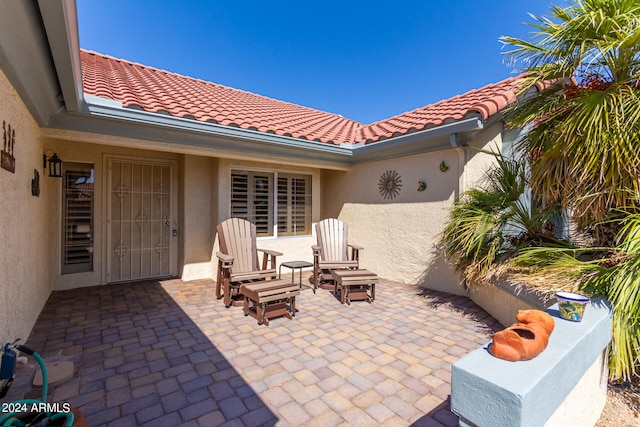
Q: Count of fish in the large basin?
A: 0